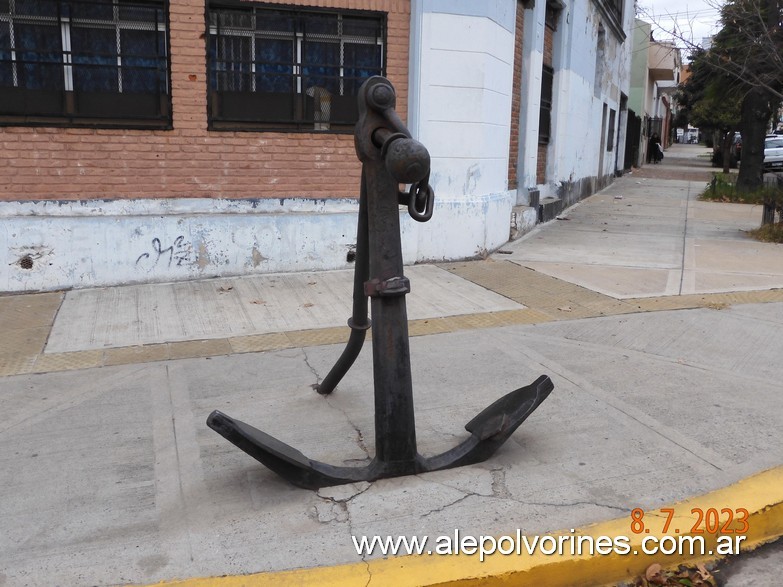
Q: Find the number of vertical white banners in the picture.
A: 0